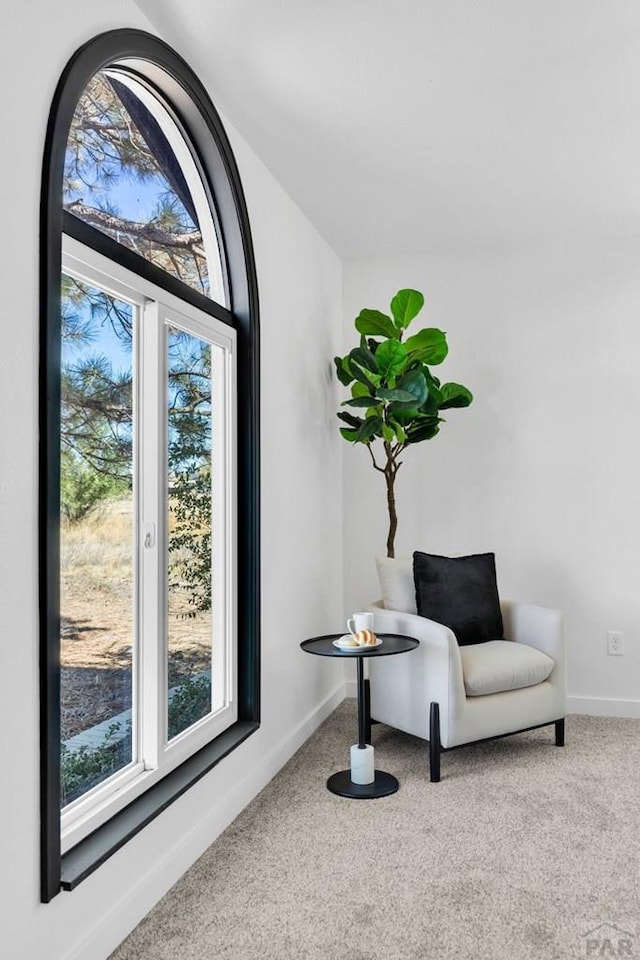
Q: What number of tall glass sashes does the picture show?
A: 2